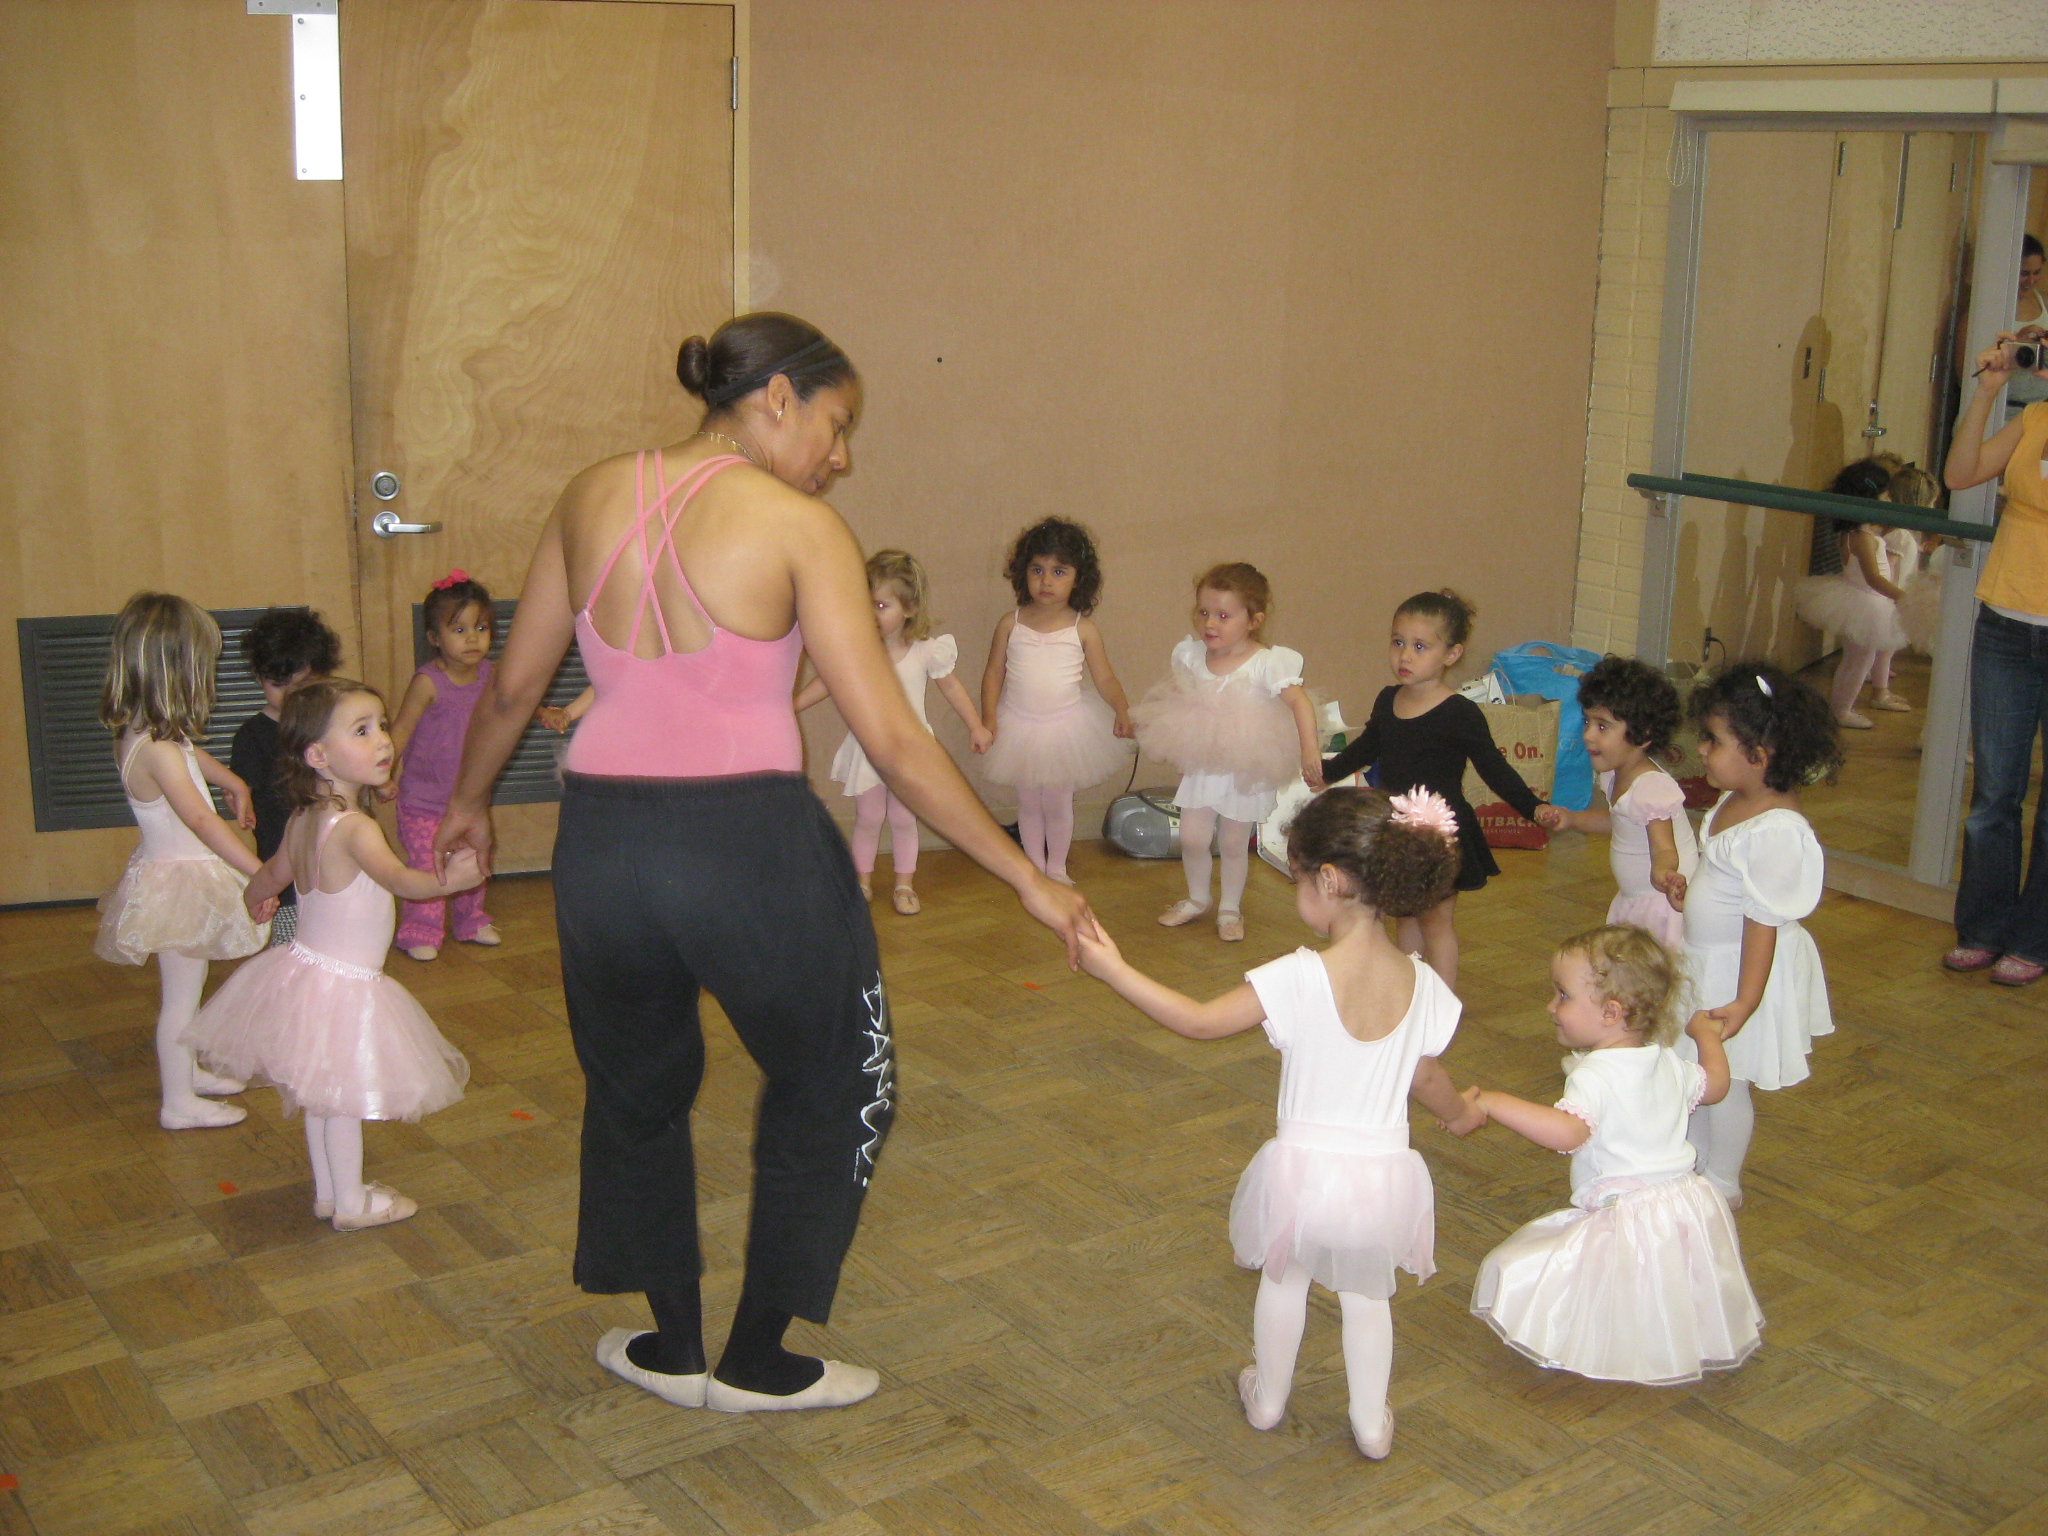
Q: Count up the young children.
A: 12